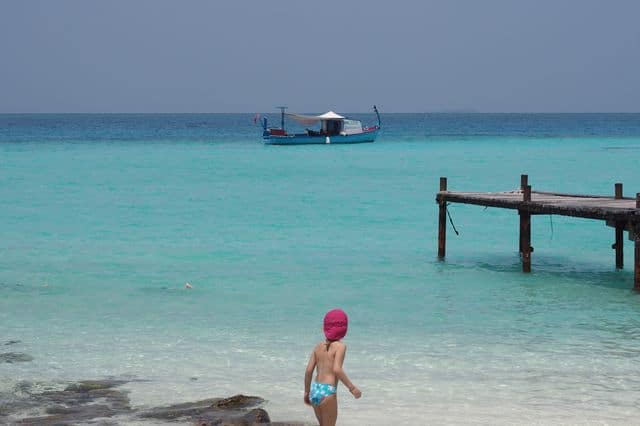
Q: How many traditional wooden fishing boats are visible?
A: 1